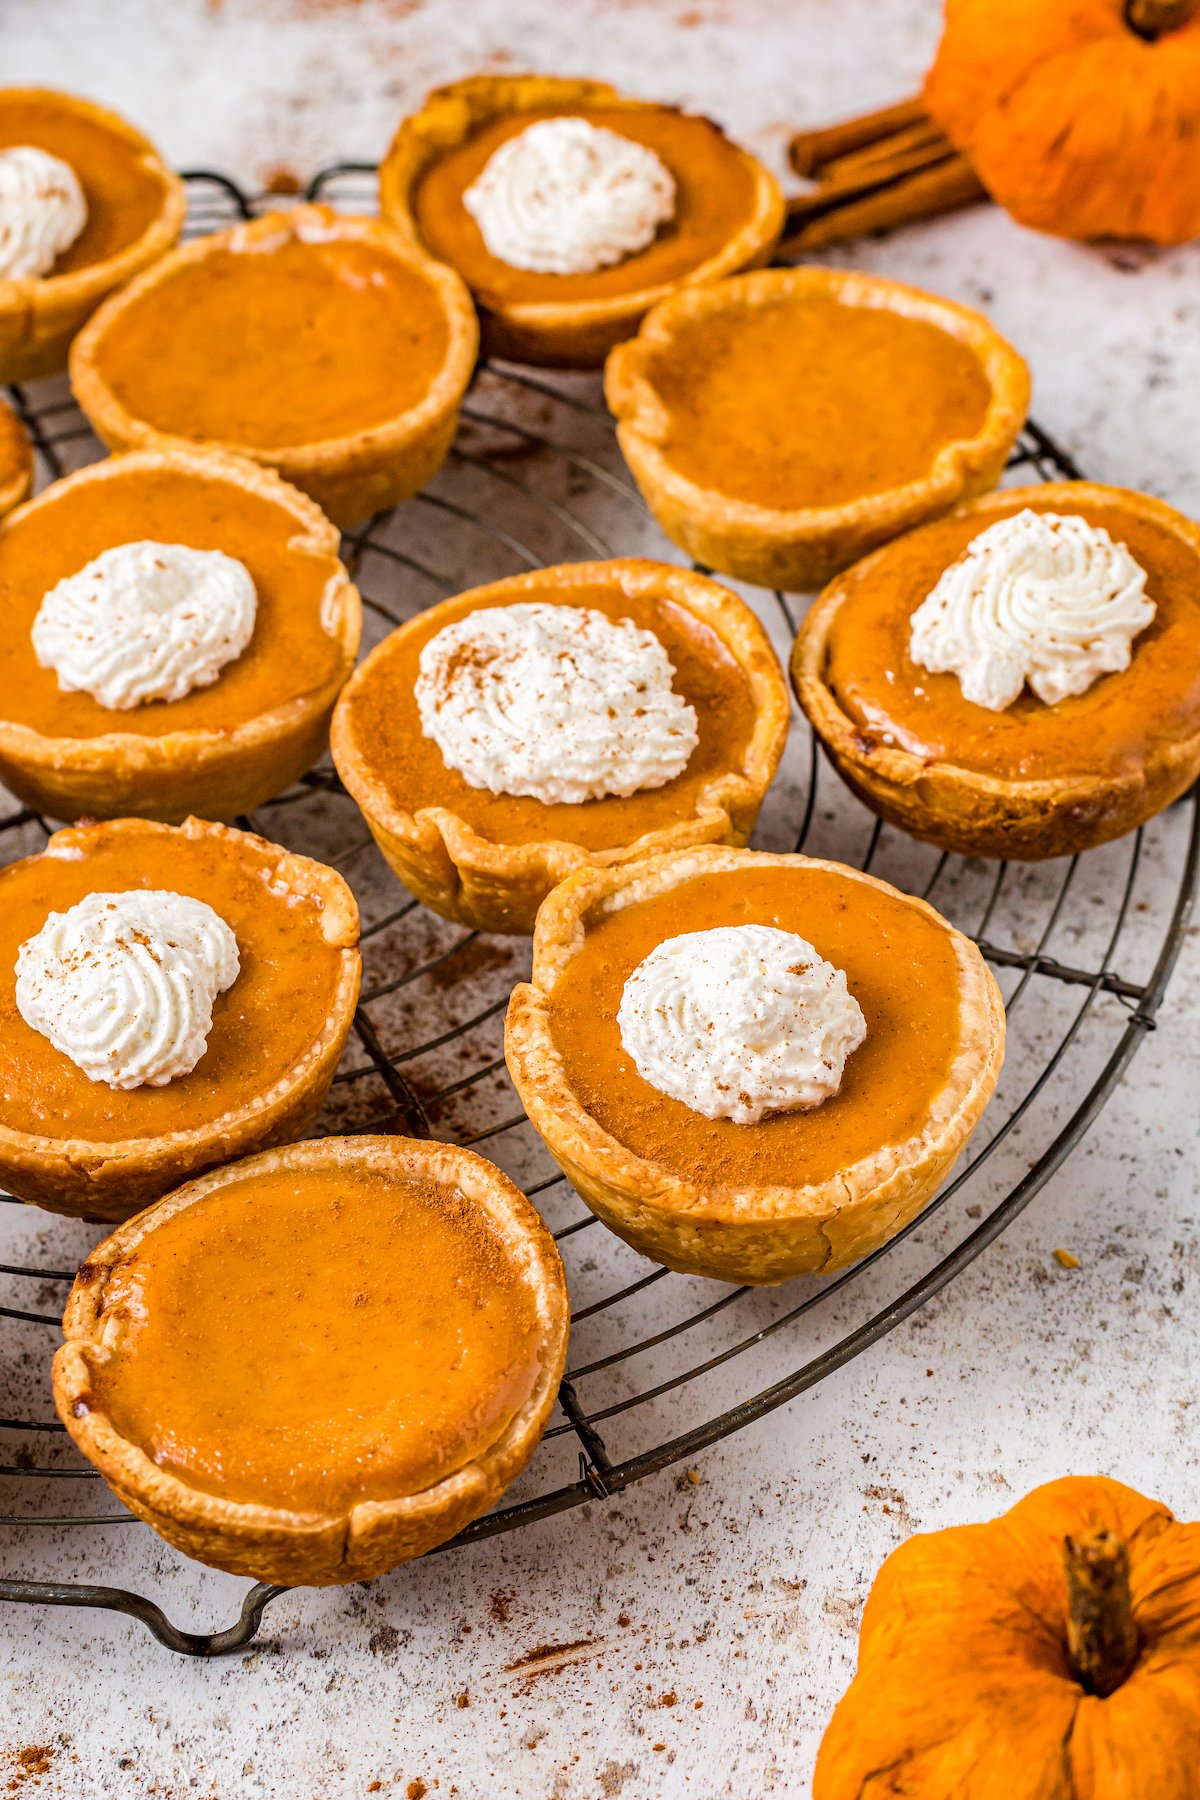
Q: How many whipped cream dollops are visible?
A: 7